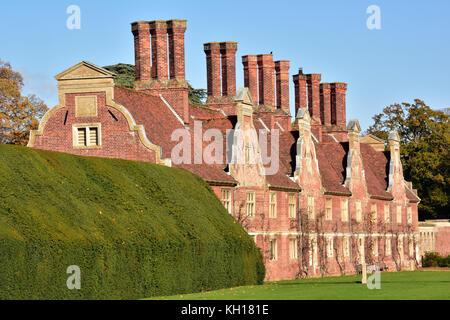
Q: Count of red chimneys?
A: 12